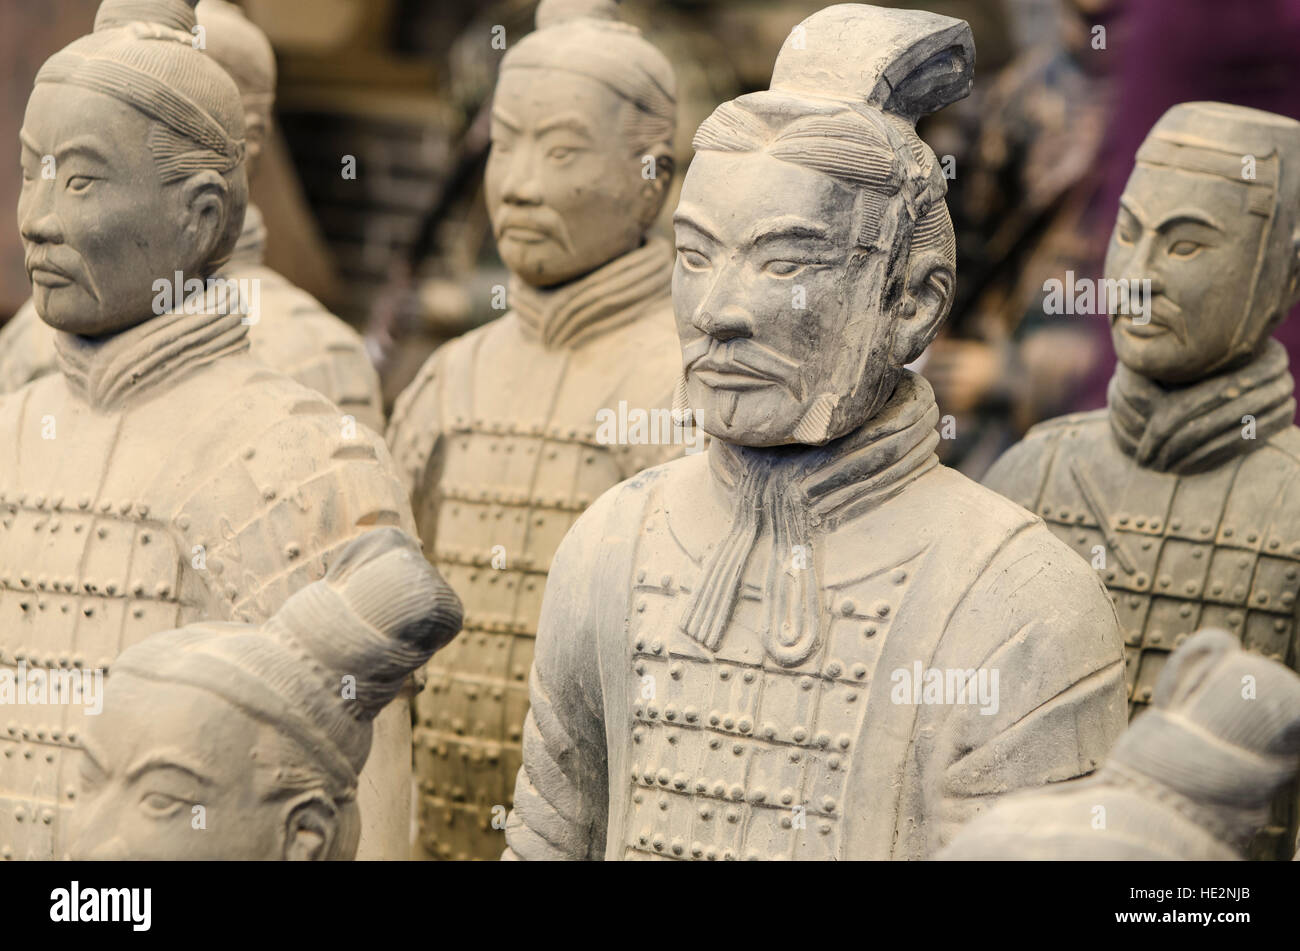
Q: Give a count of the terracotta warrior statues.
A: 7